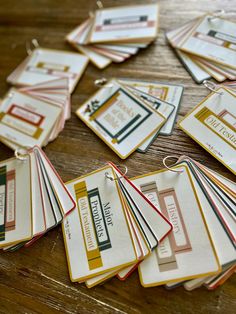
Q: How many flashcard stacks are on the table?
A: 9